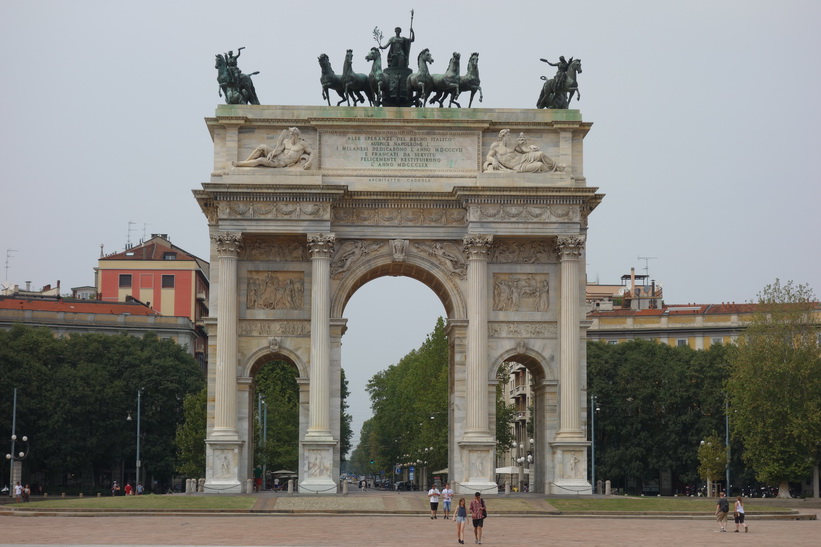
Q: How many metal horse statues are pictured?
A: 8